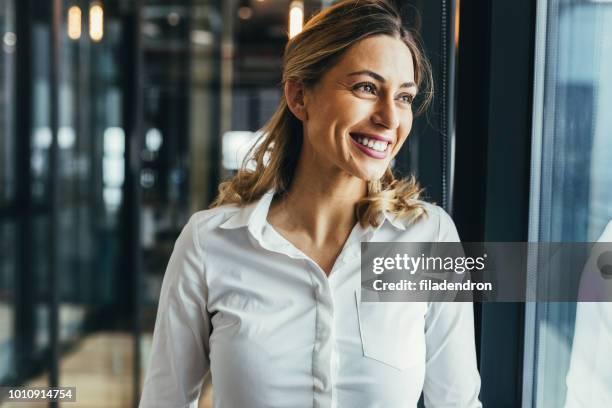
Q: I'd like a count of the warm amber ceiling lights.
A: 3